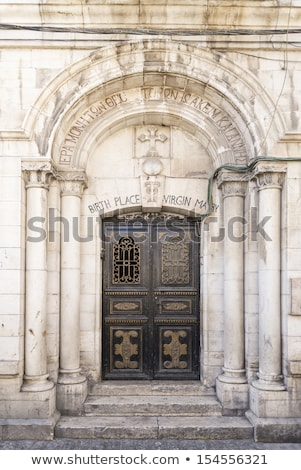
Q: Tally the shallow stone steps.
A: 3